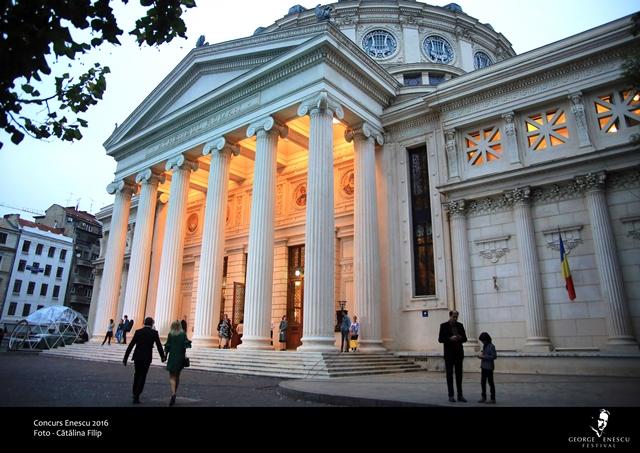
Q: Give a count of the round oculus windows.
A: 3